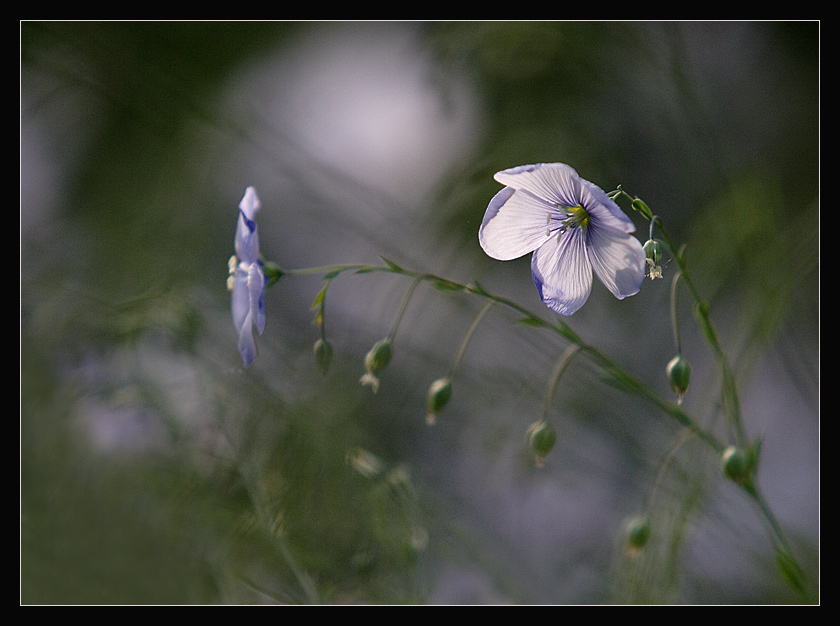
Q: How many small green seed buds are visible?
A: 8